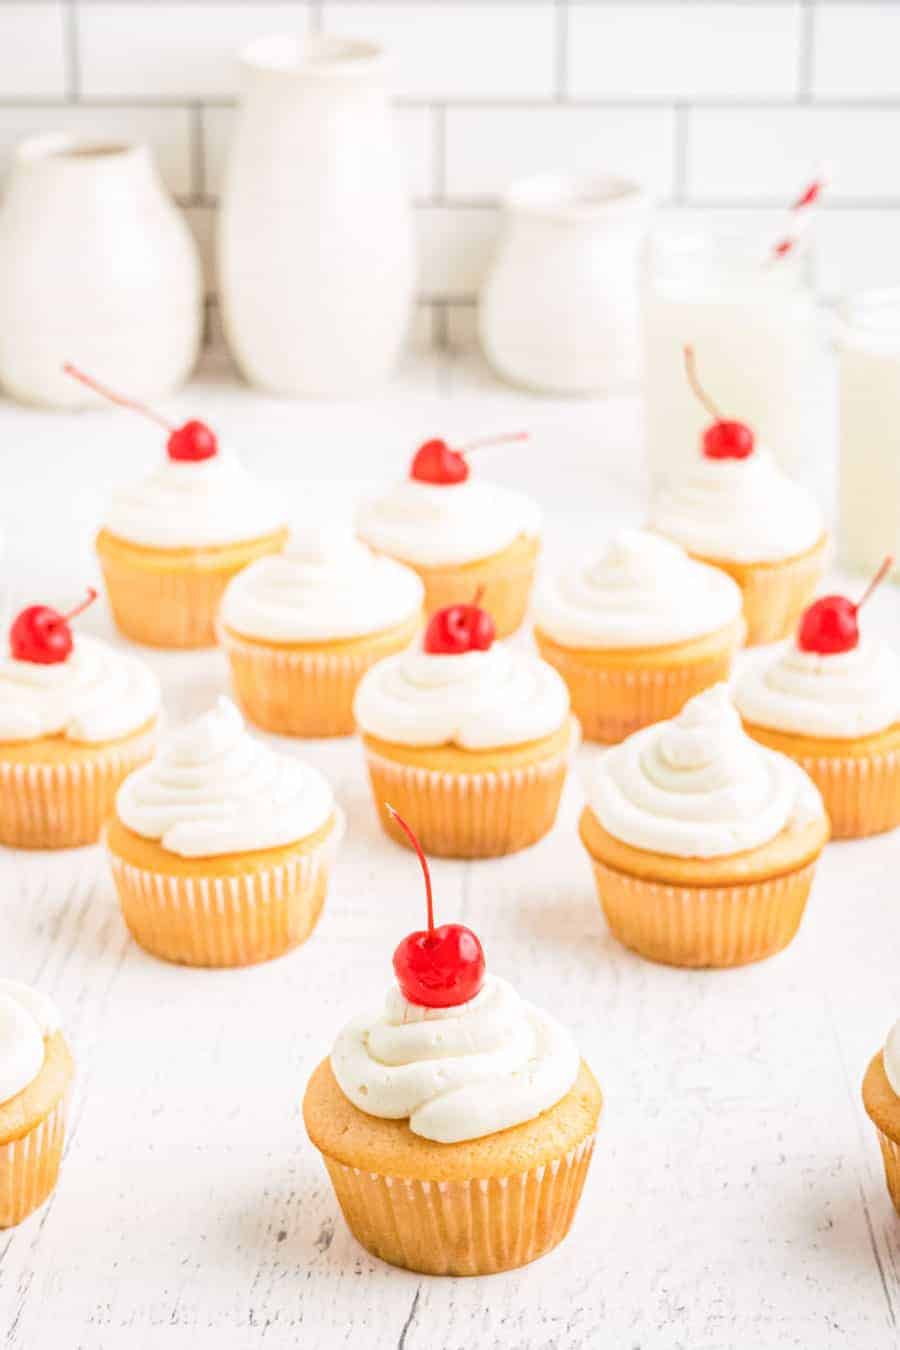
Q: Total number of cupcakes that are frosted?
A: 13